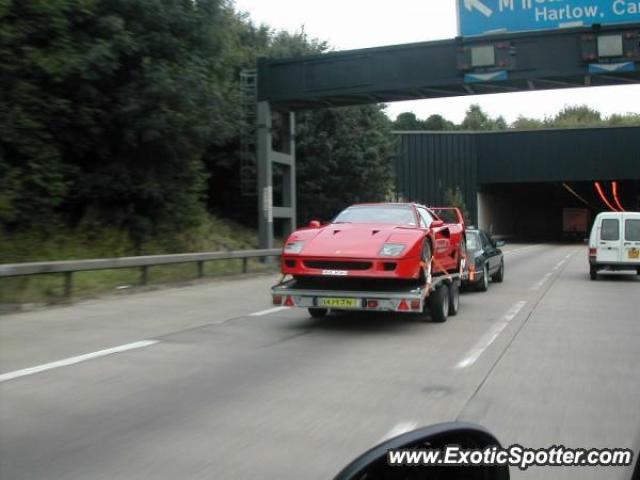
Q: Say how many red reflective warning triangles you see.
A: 2